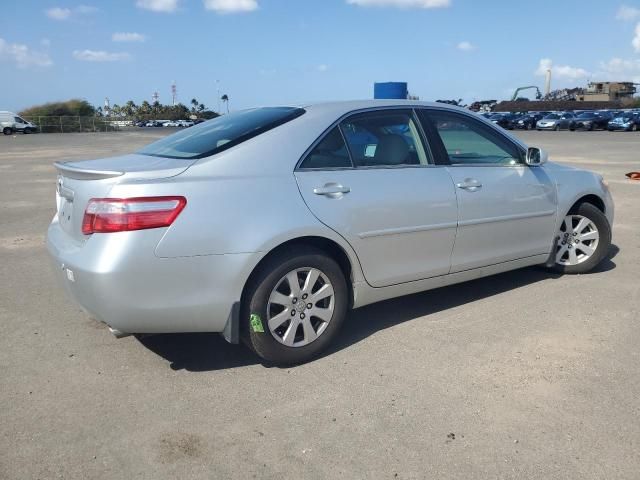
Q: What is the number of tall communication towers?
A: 2